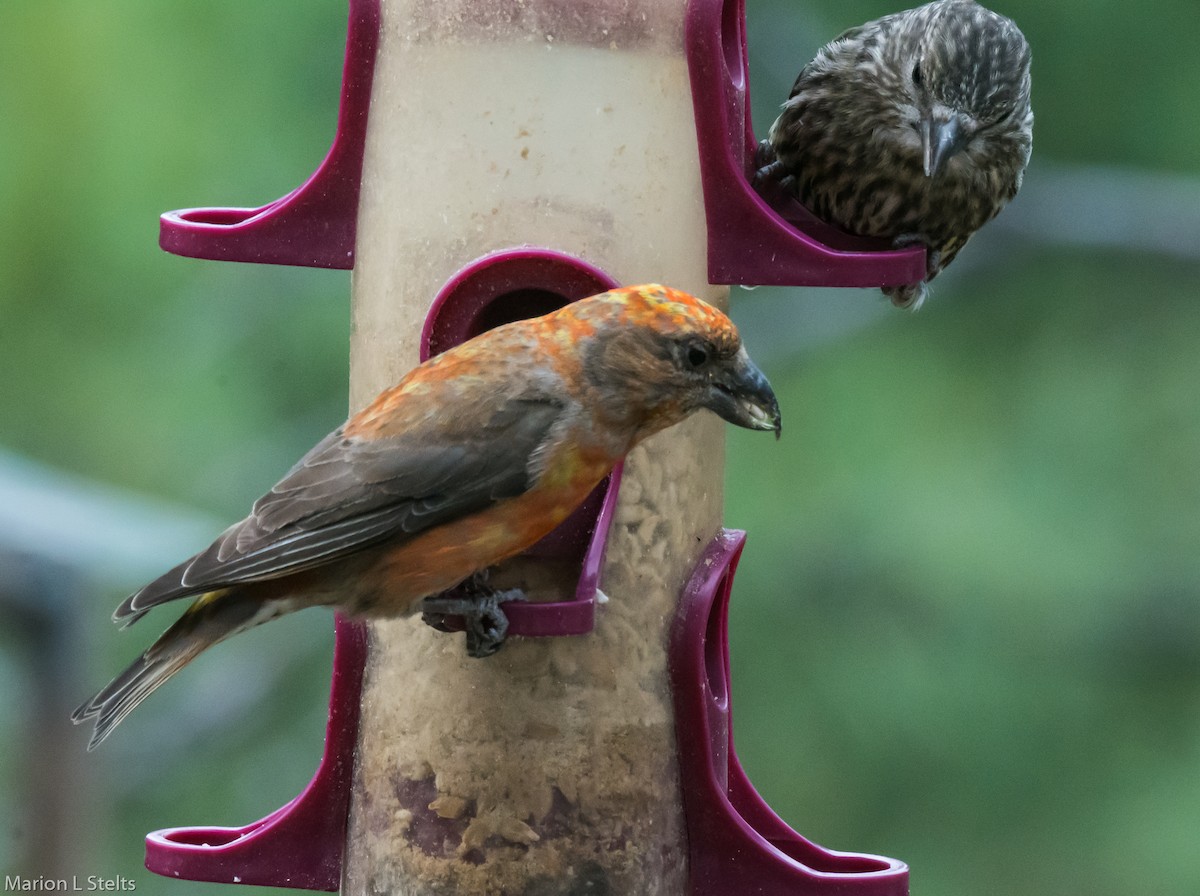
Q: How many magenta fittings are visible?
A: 5